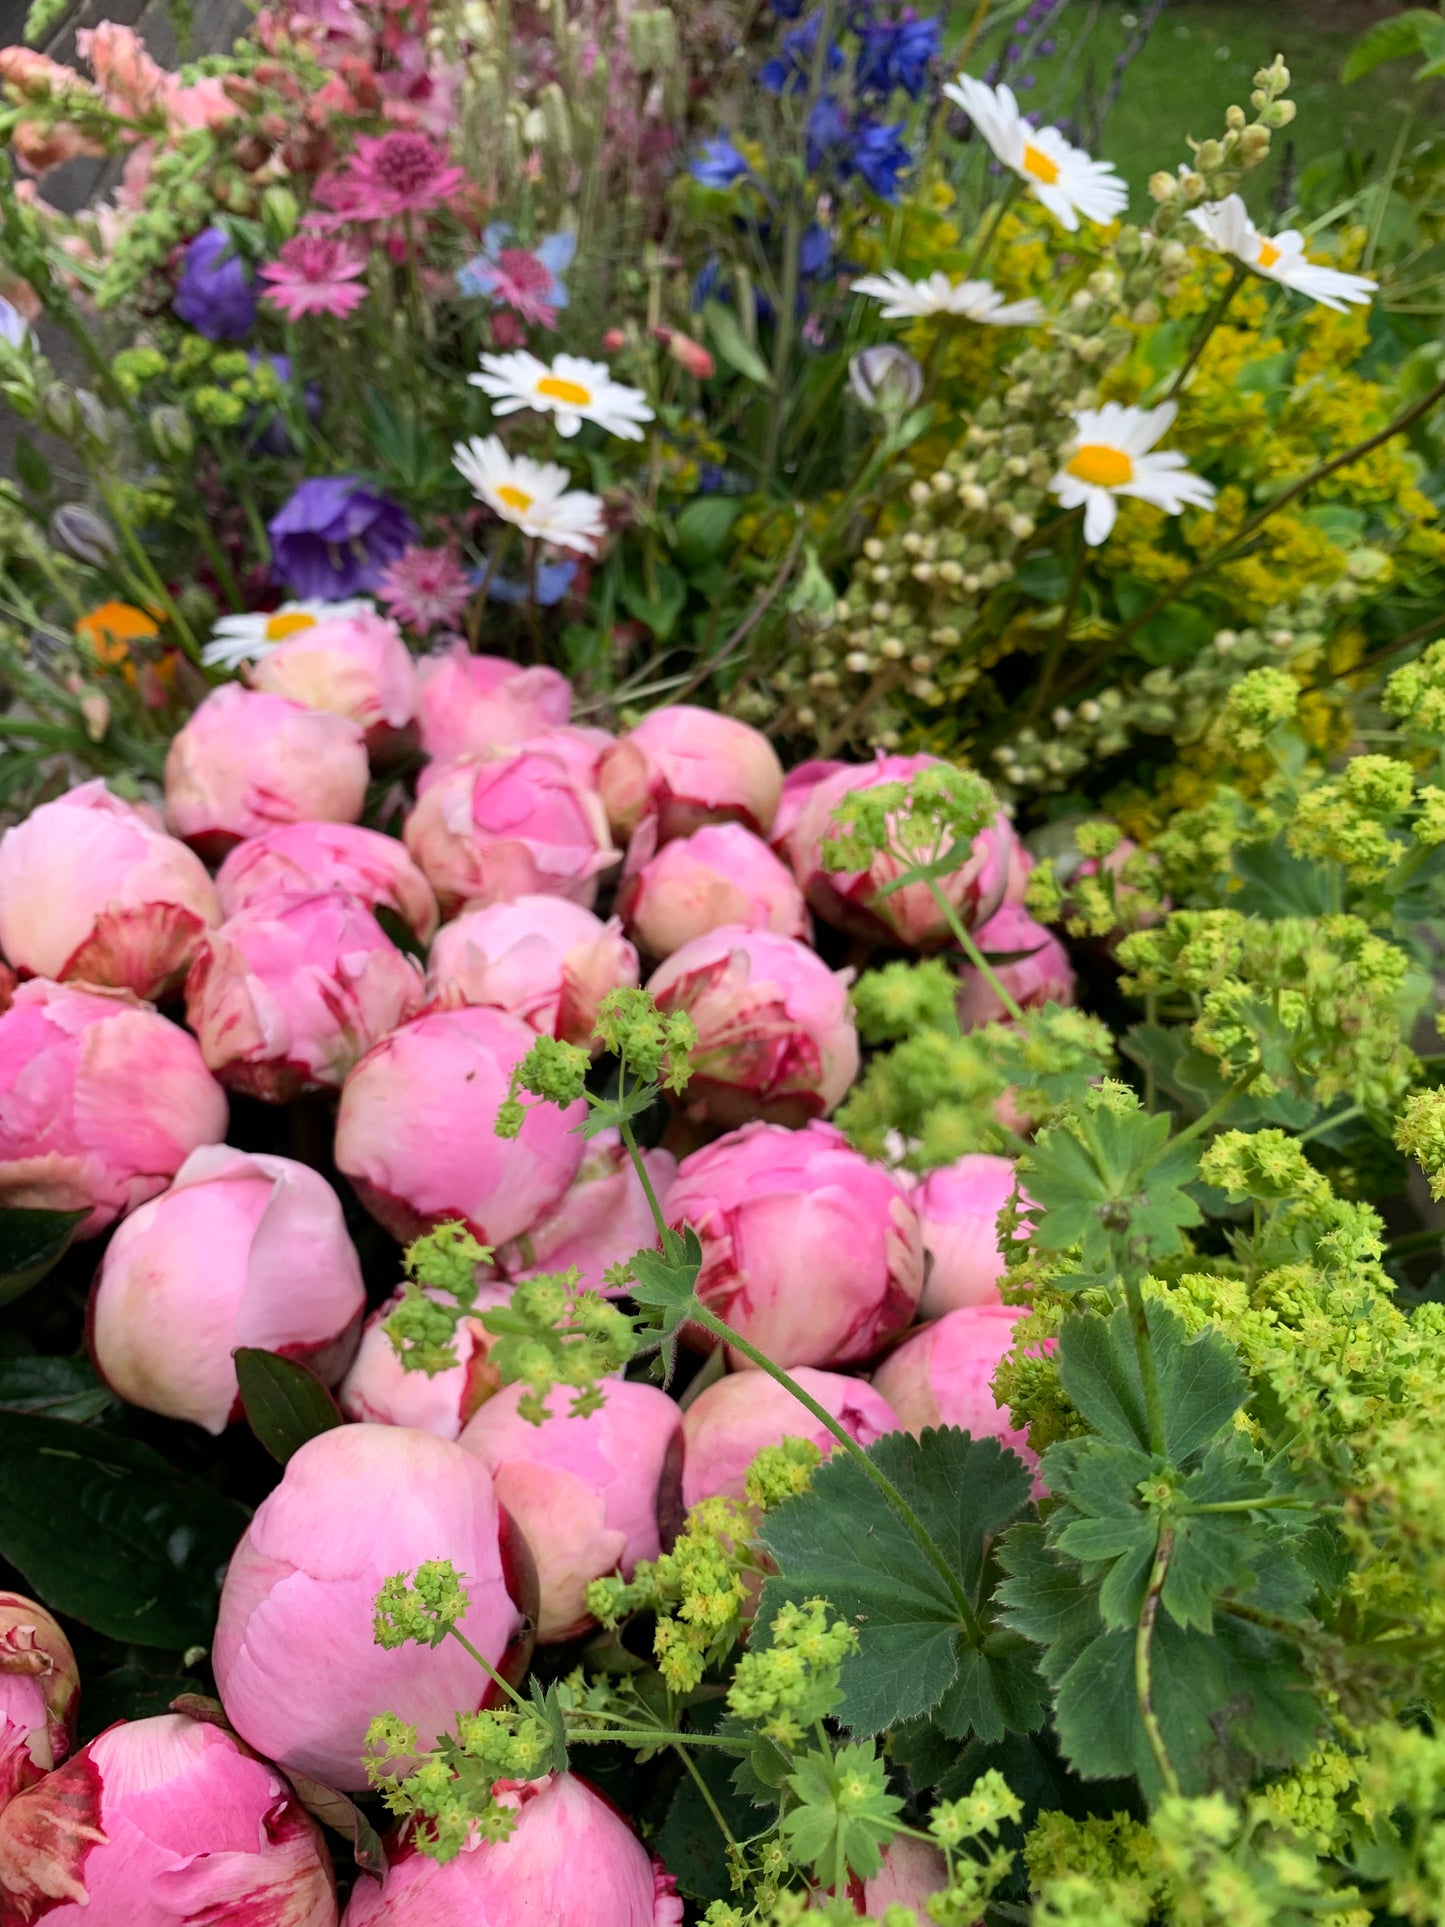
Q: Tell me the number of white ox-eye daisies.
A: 7